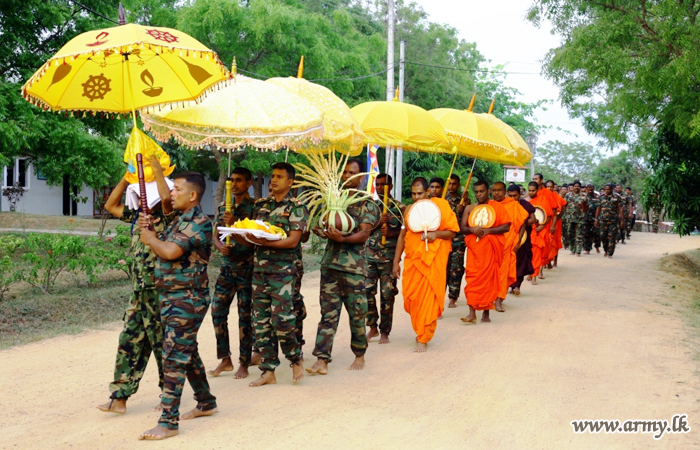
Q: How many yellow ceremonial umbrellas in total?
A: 6